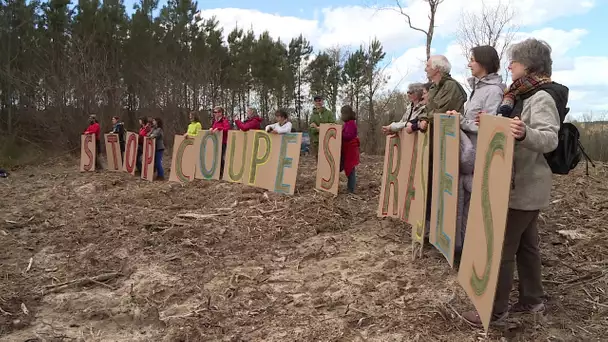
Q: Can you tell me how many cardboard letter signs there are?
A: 15